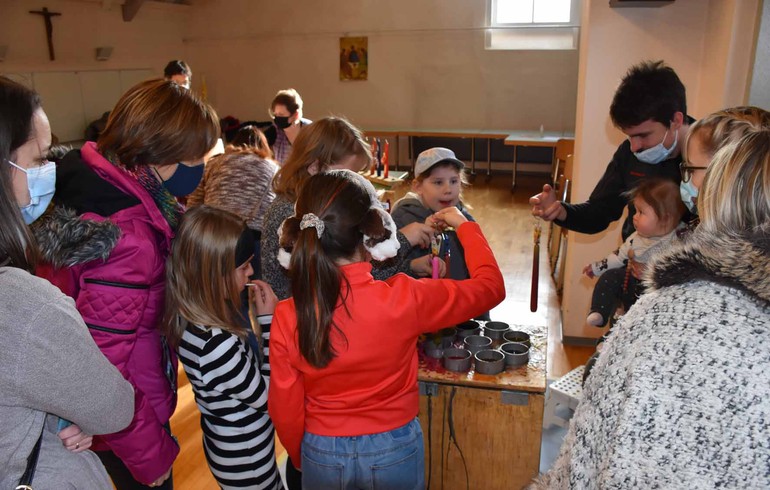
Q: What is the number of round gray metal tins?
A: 9